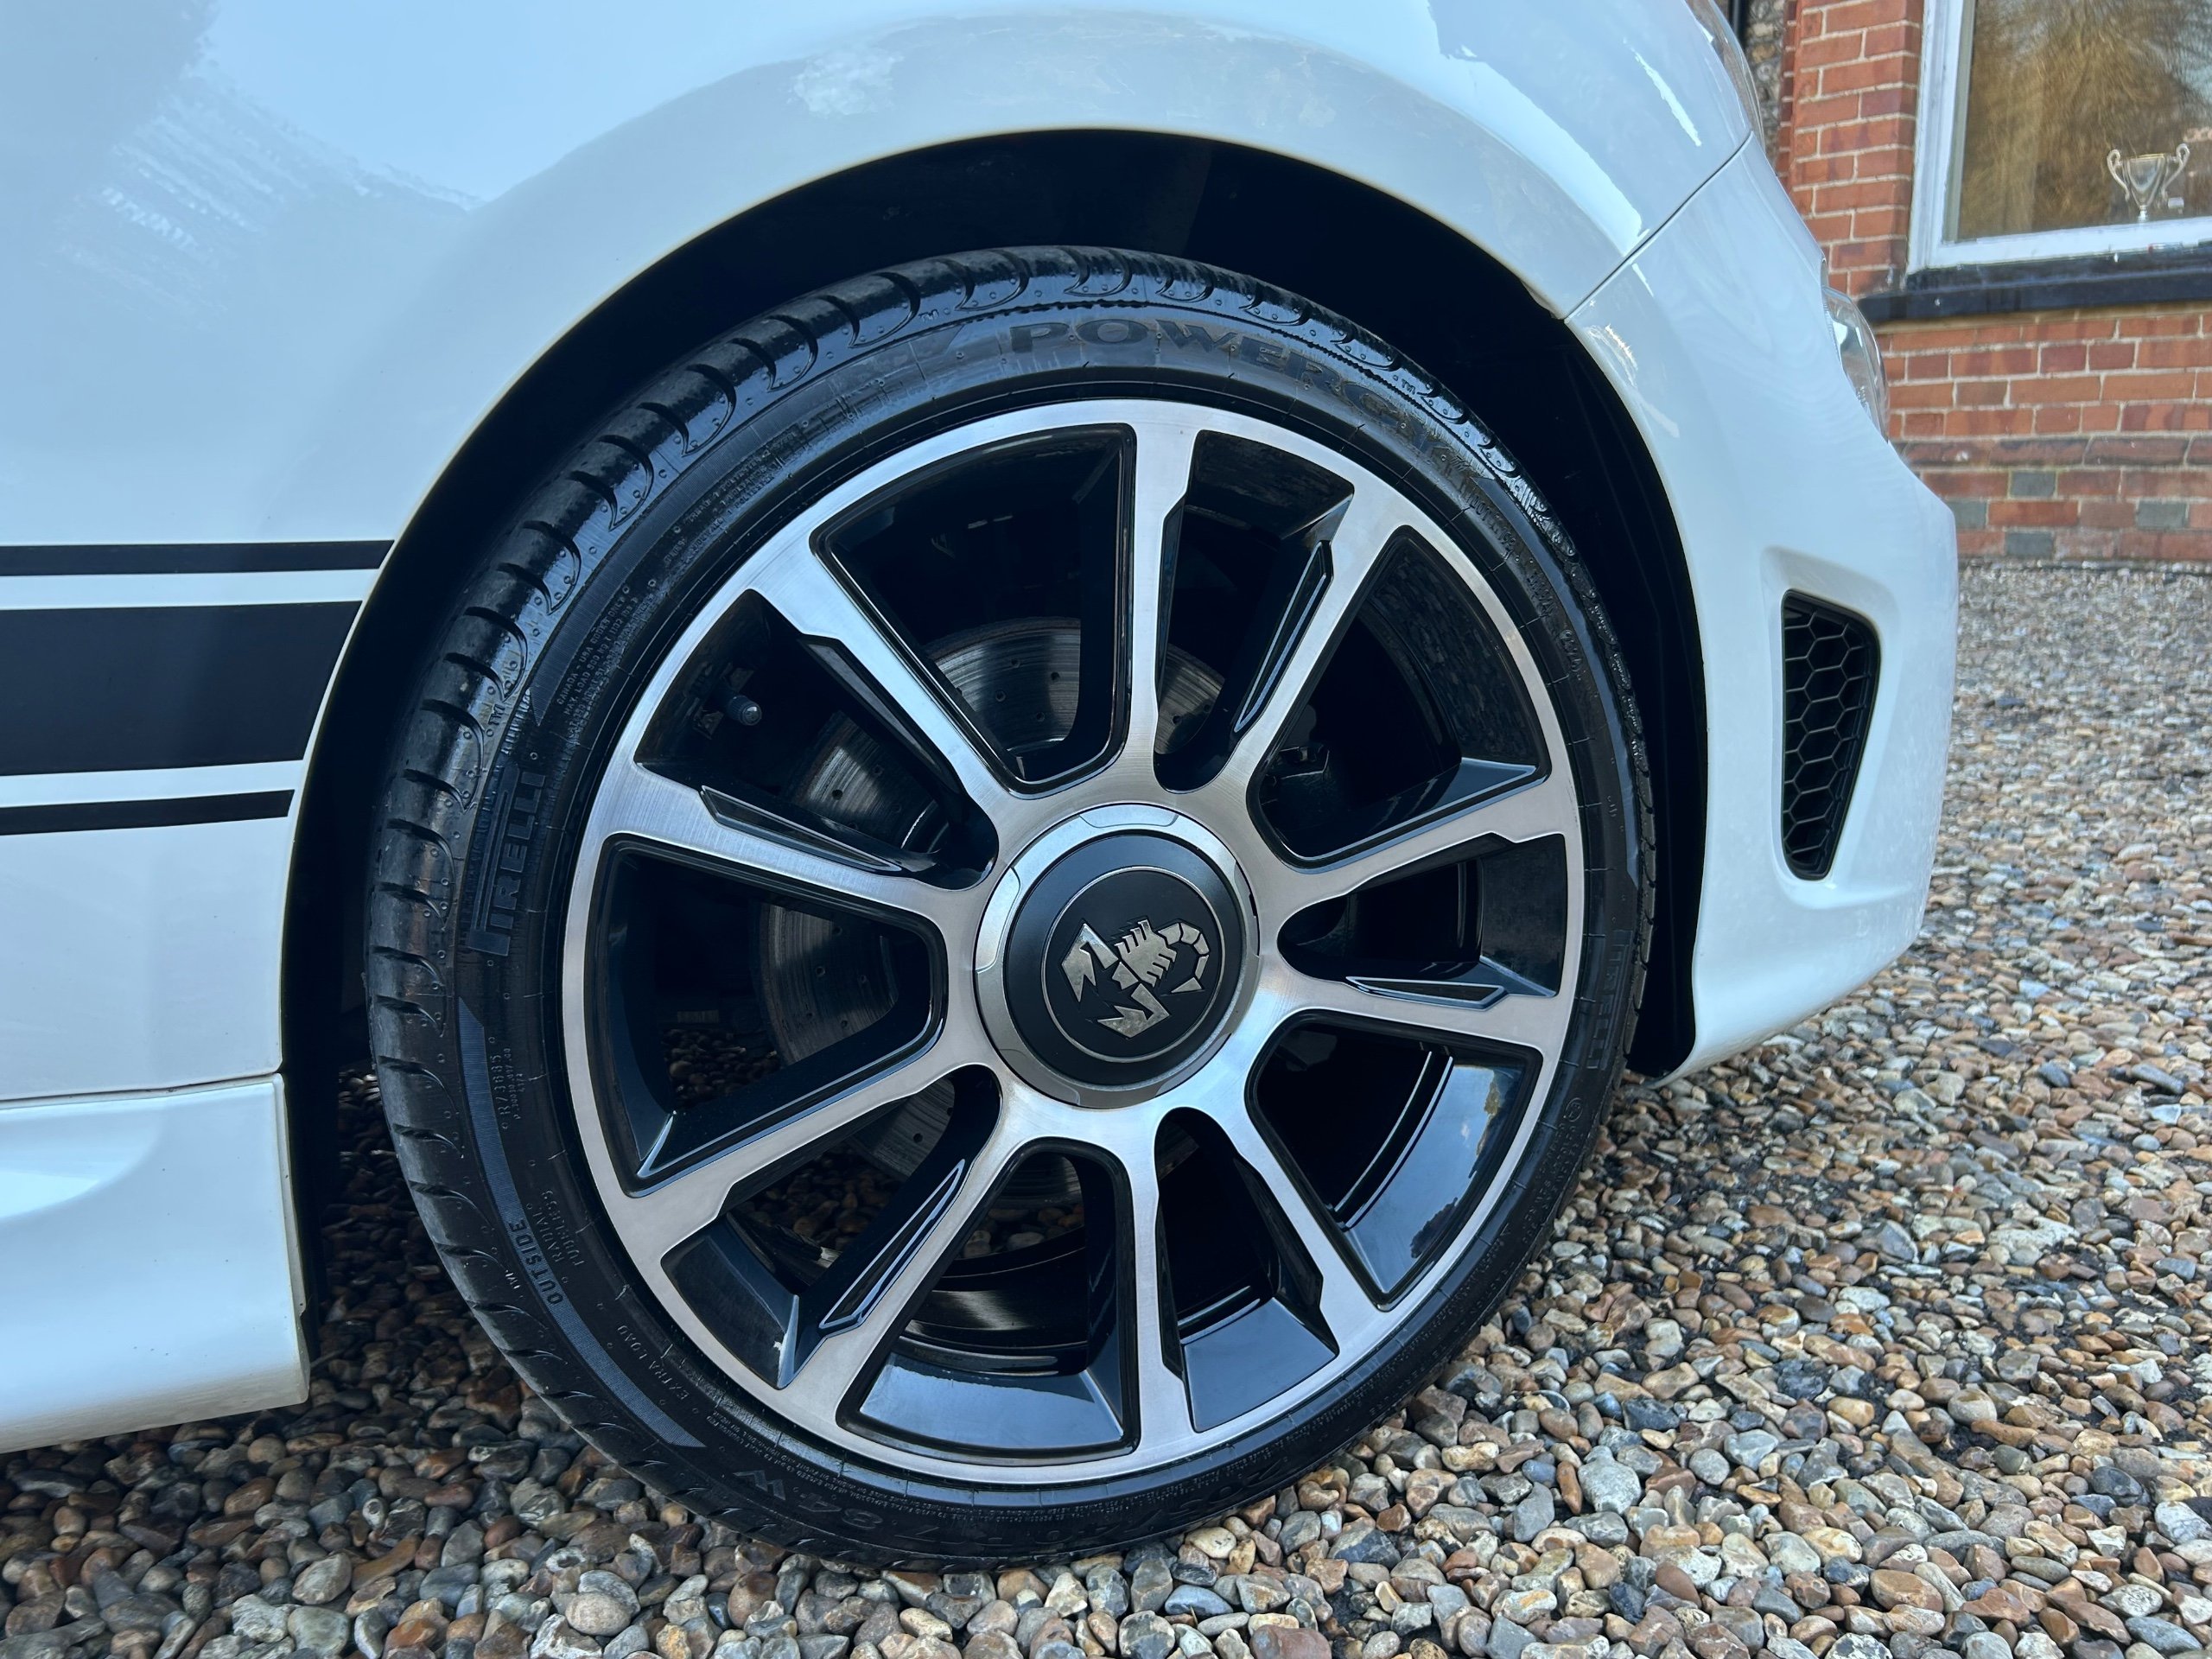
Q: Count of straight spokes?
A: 10